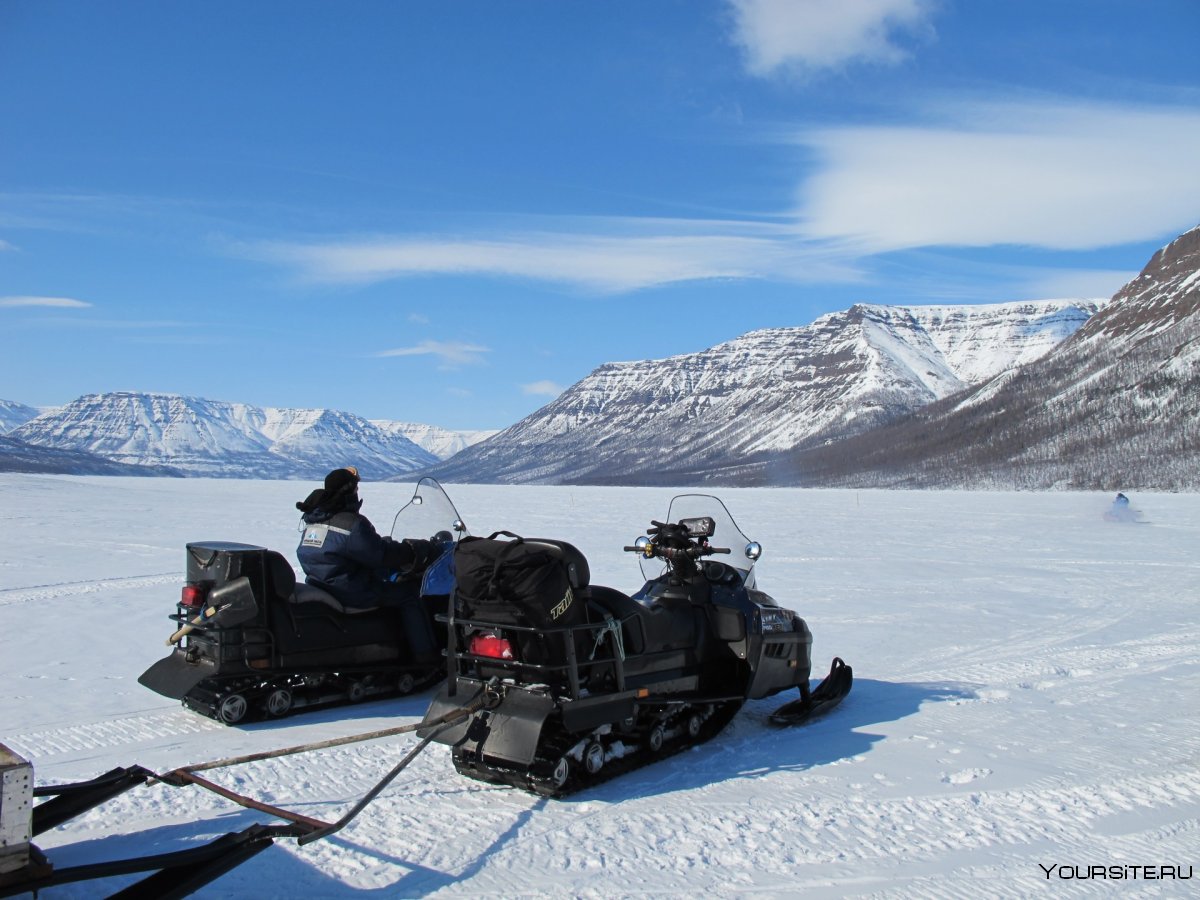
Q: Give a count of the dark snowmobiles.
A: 2